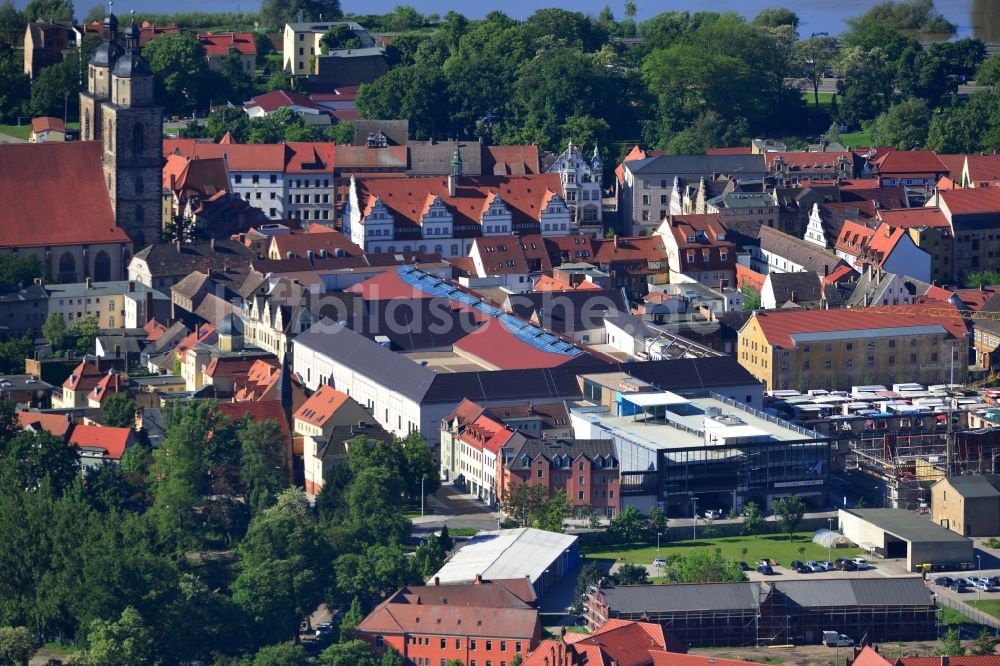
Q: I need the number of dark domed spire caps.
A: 2